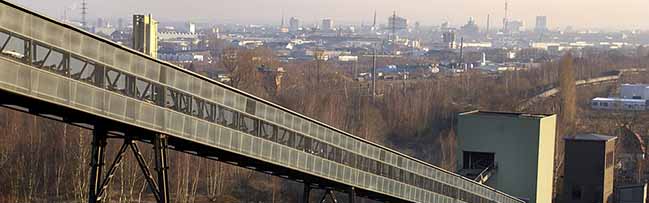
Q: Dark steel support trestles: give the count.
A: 2